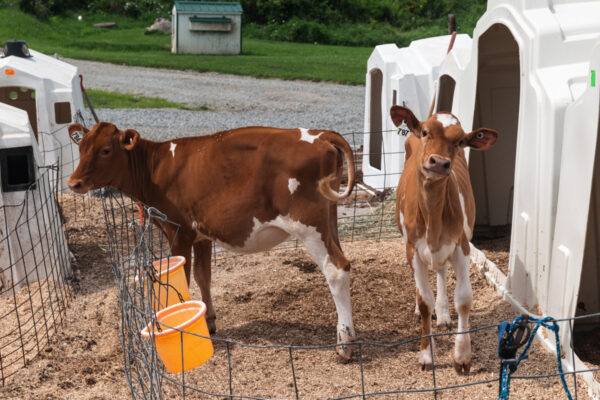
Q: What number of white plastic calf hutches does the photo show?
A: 6